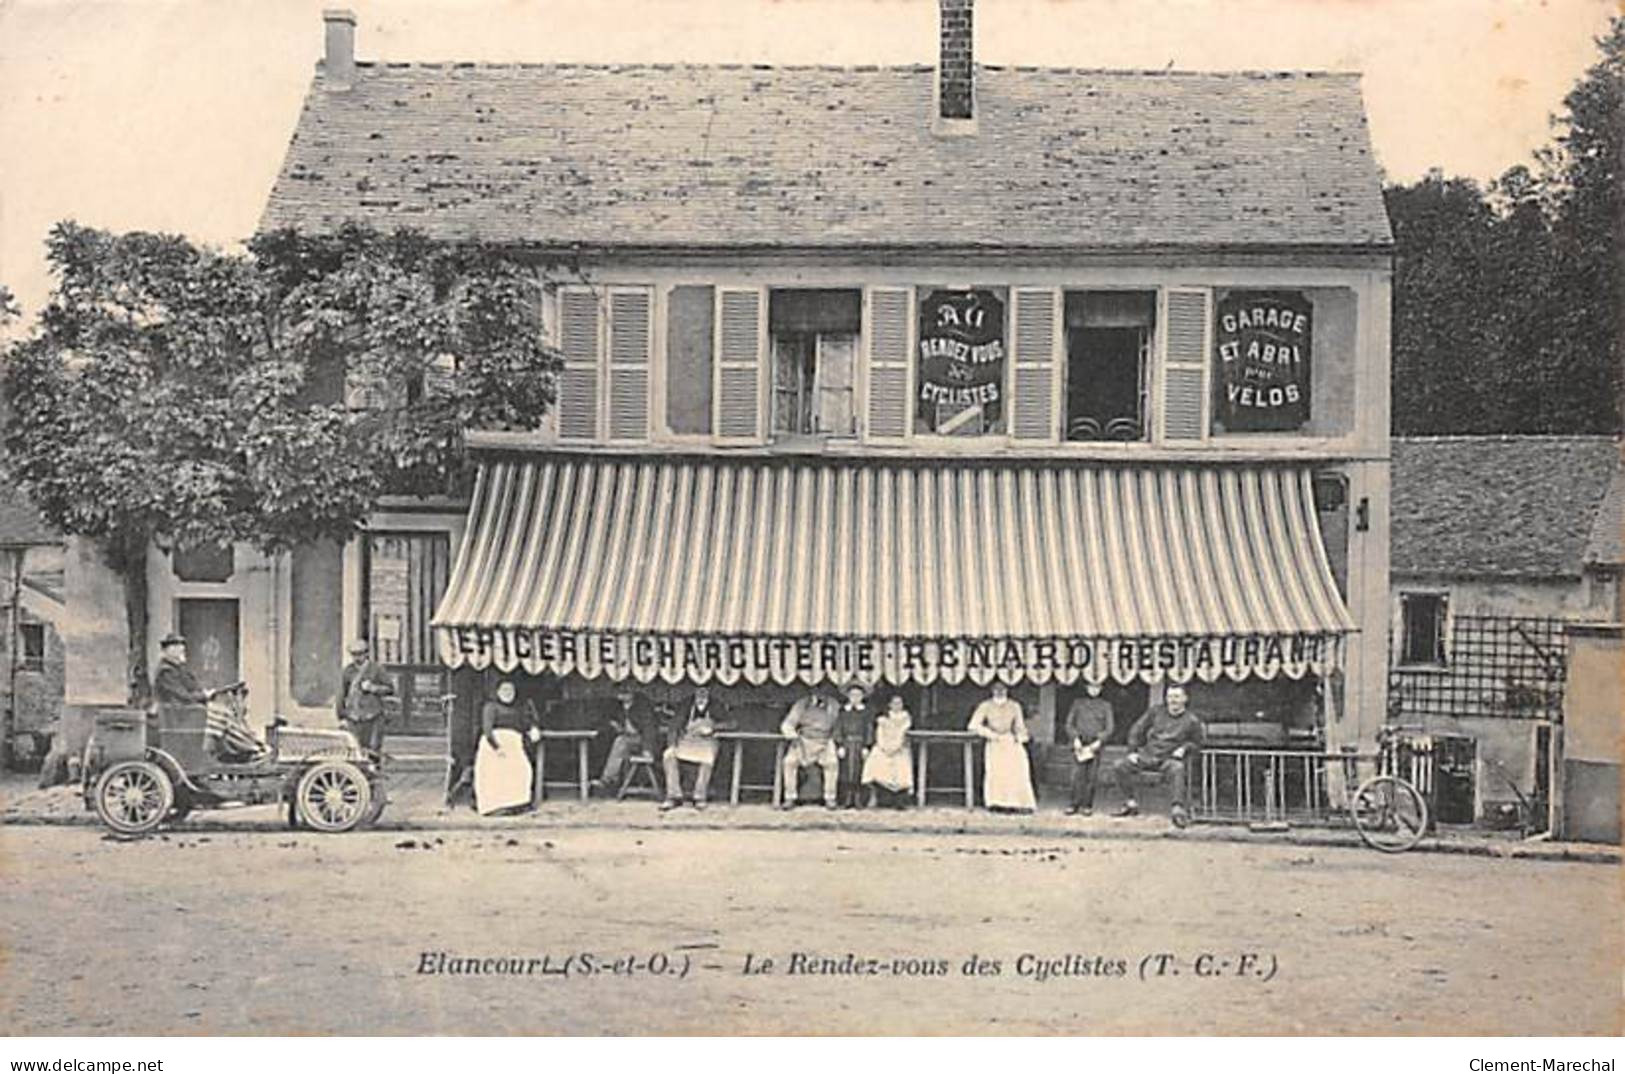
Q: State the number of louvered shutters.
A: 6